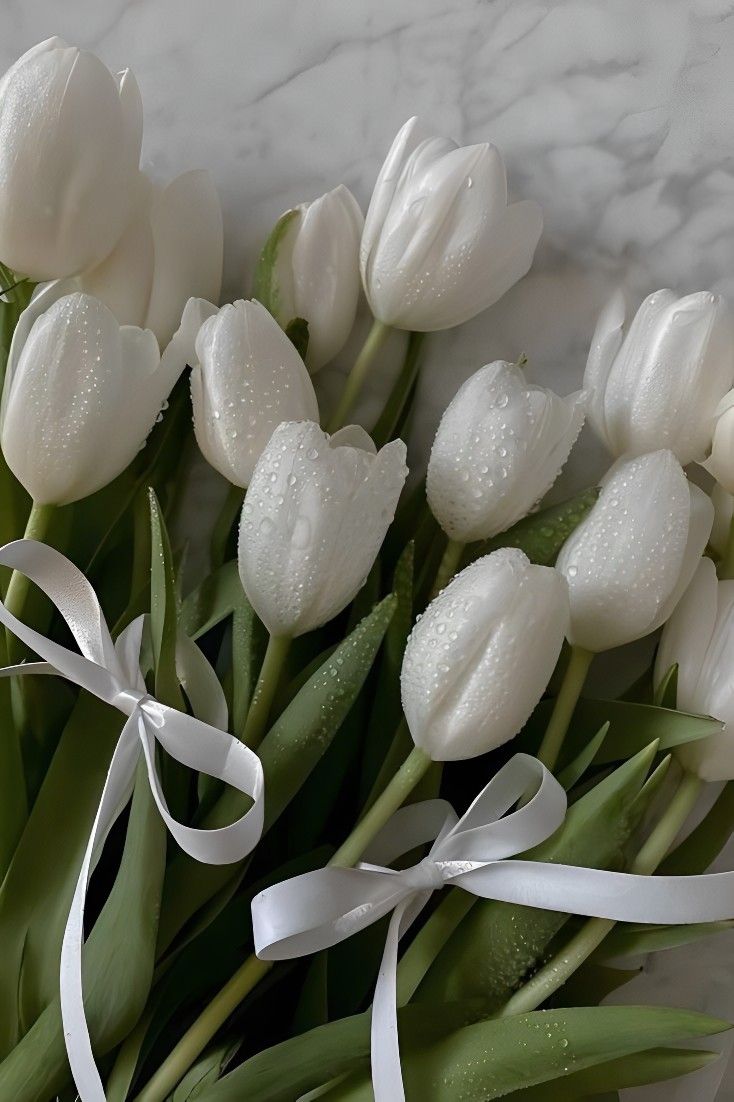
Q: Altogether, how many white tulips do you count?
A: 13